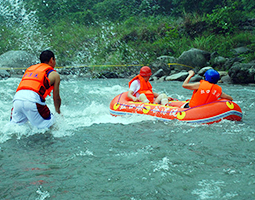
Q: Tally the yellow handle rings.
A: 4